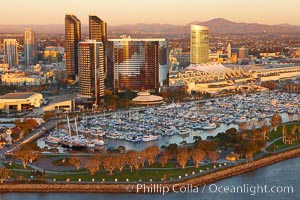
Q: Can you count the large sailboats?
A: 2